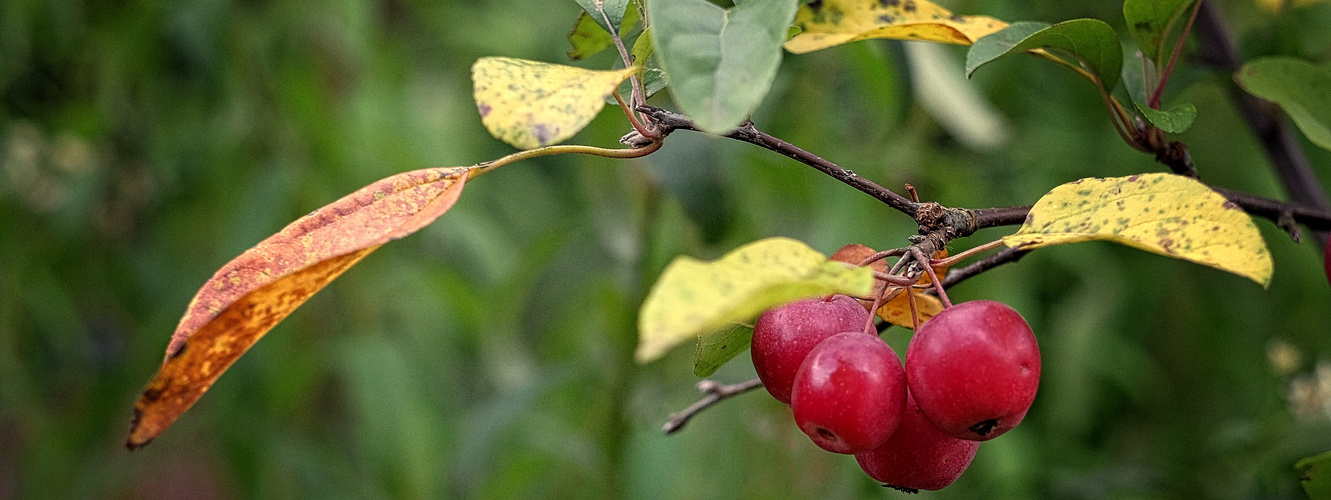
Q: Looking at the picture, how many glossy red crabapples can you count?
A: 4